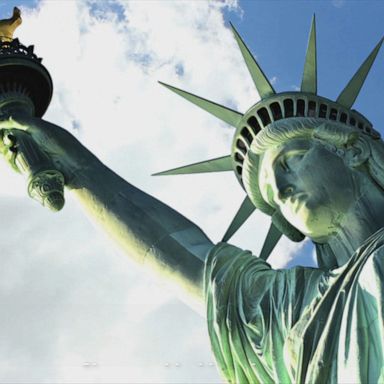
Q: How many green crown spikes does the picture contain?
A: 7